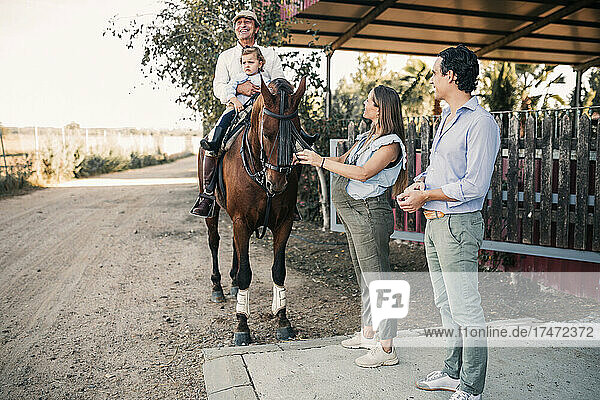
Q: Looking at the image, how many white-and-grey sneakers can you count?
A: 2